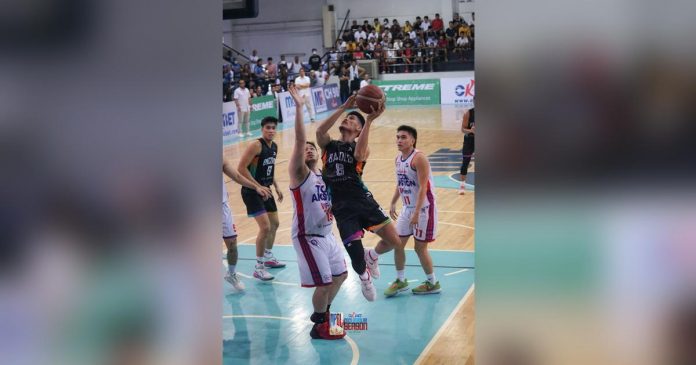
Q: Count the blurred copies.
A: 2